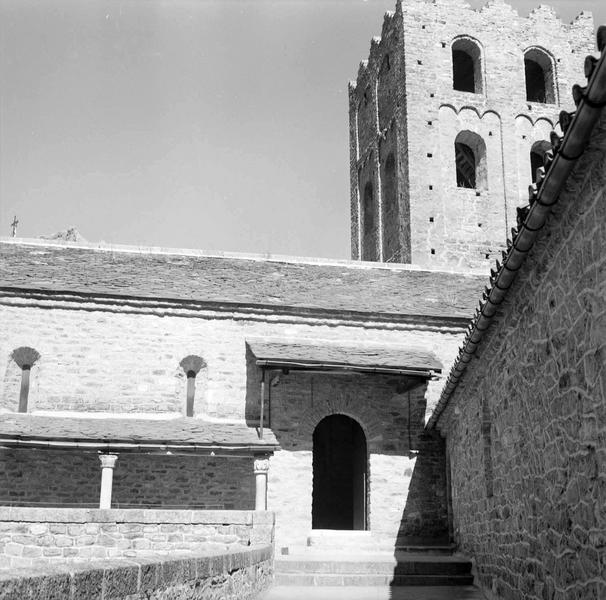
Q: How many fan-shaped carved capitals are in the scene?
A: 2